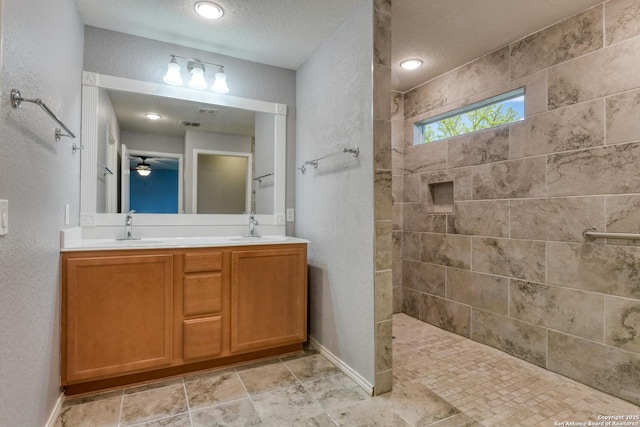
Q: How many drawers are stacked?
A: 3